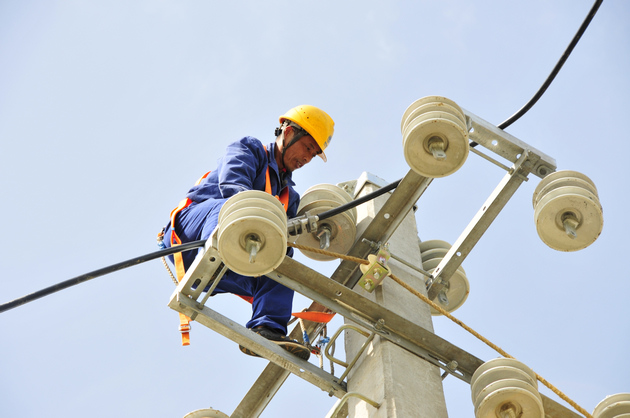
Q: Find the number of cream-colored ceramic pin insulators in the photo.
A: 8